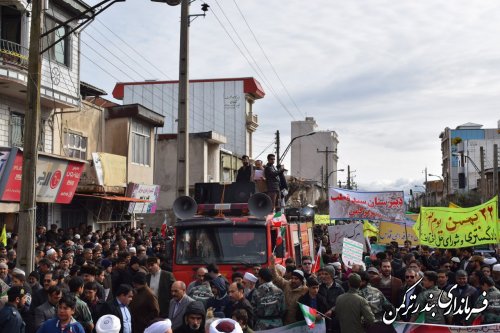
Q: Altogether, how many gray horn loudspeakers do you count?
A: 2